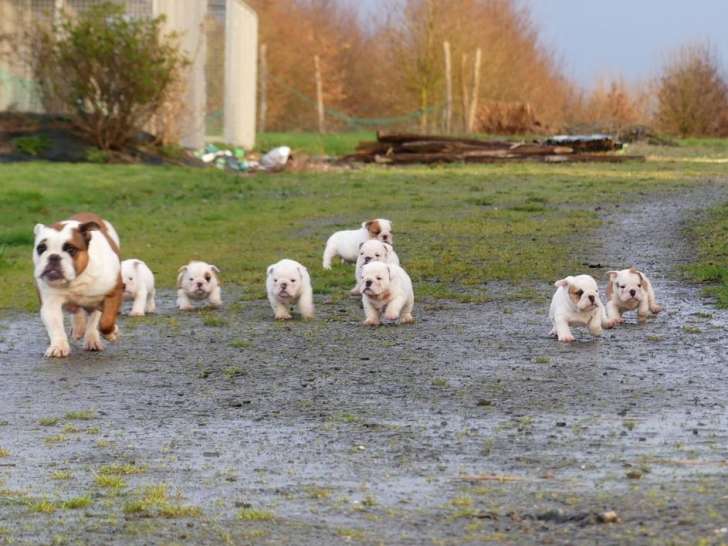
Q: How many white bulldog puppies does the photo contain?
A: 8